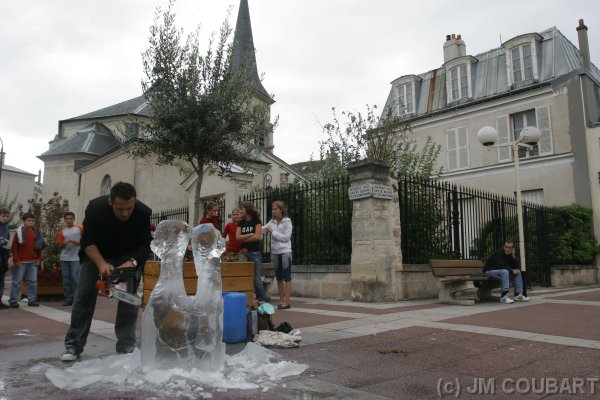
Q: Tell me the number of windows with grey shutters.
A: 2